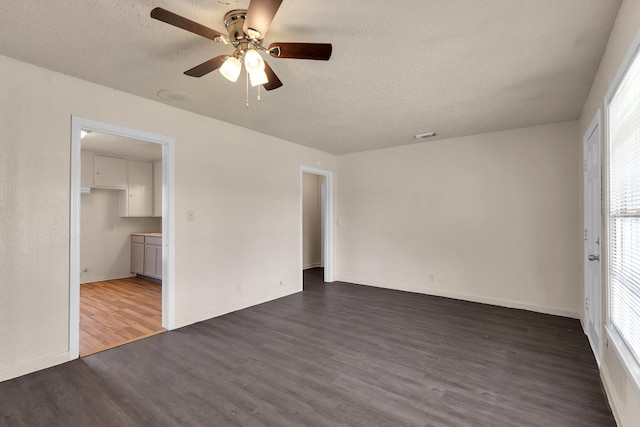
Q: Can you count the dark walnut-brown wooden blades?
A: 5